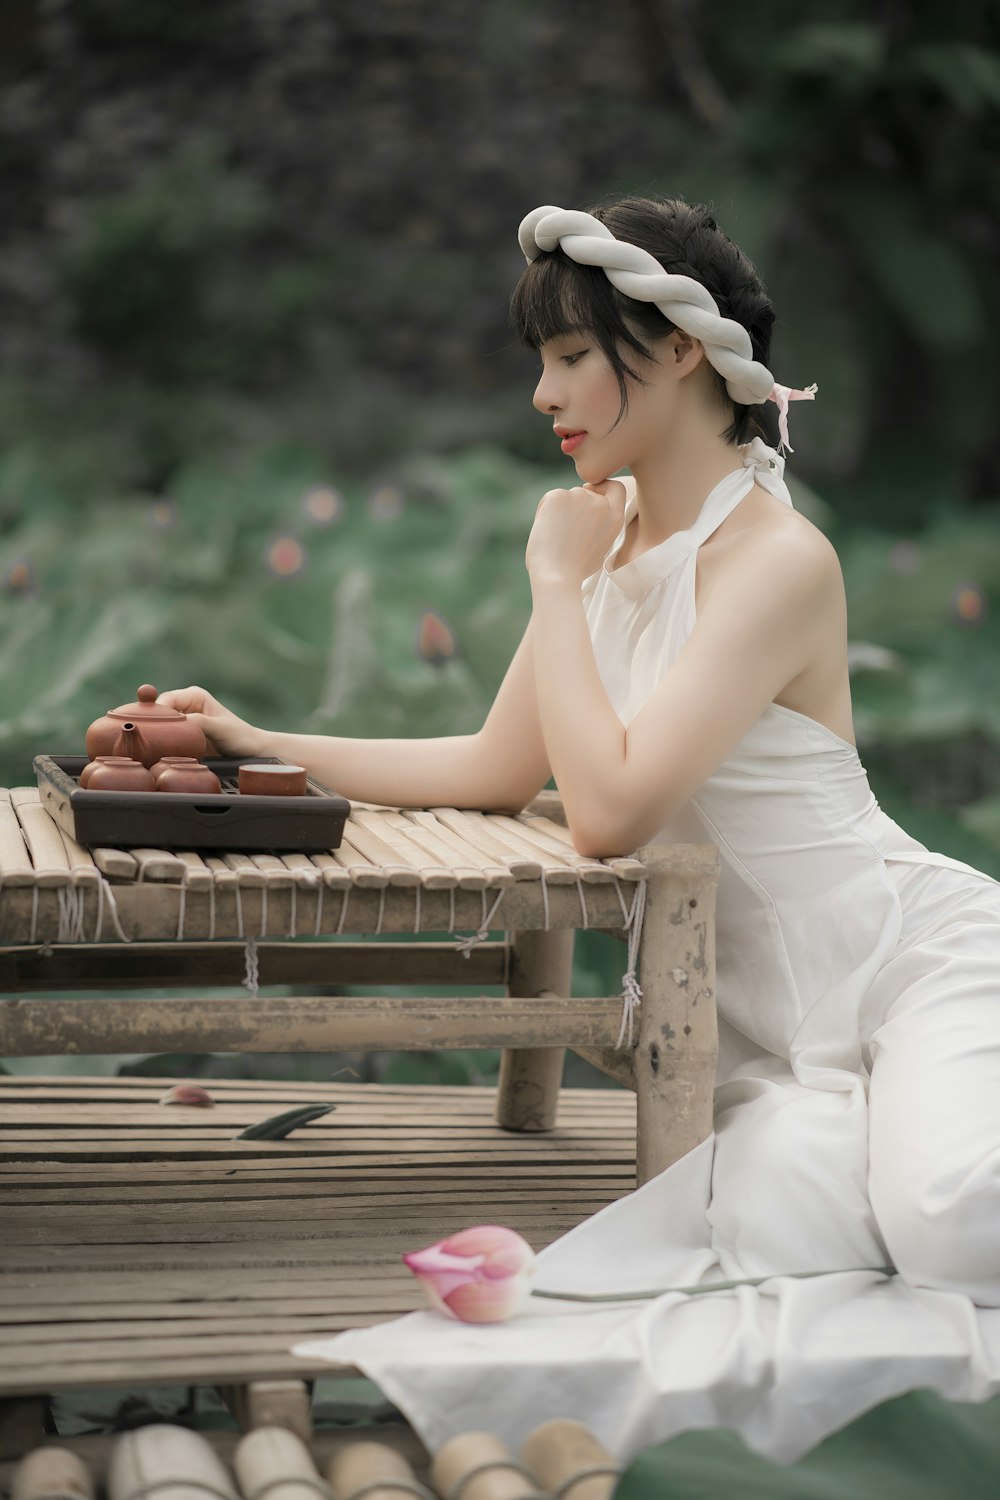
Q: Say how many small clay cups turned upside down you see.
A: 4